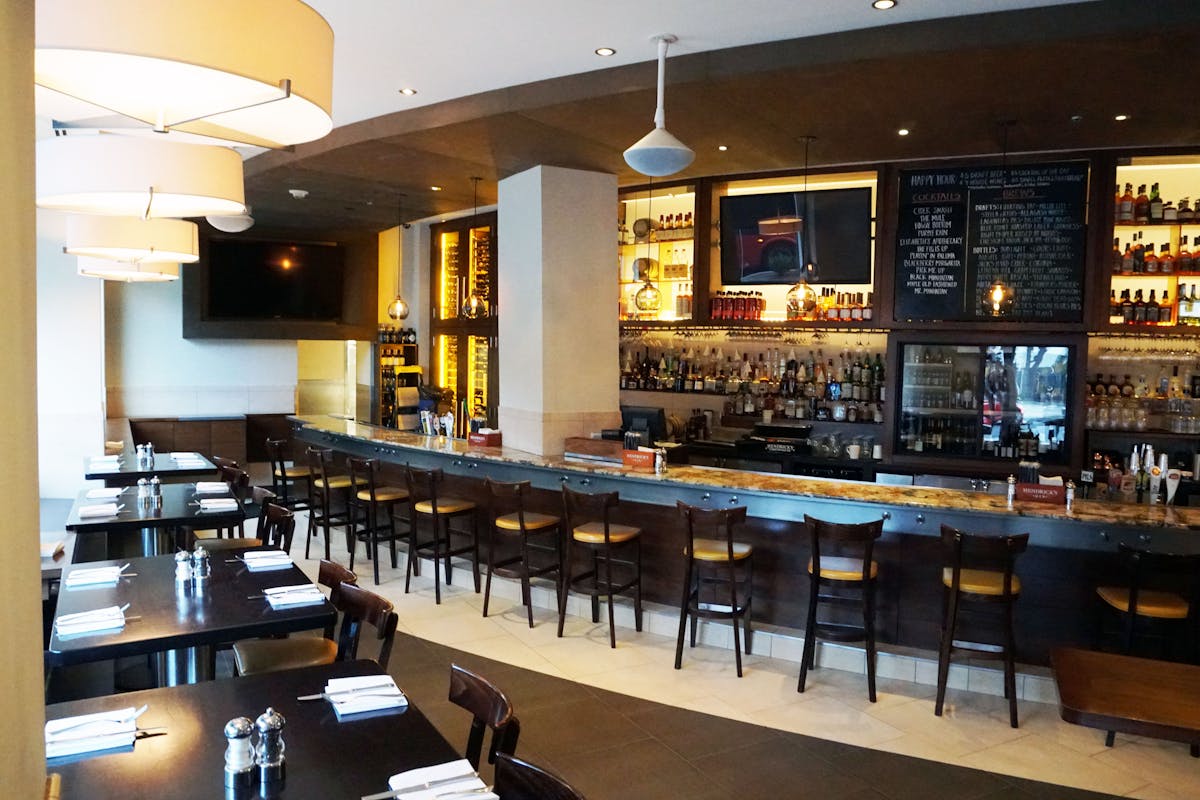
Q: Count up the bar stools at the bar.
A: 10